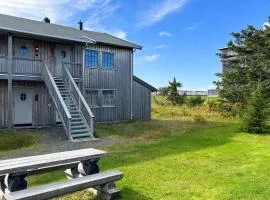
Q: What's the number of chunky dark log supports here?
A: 2